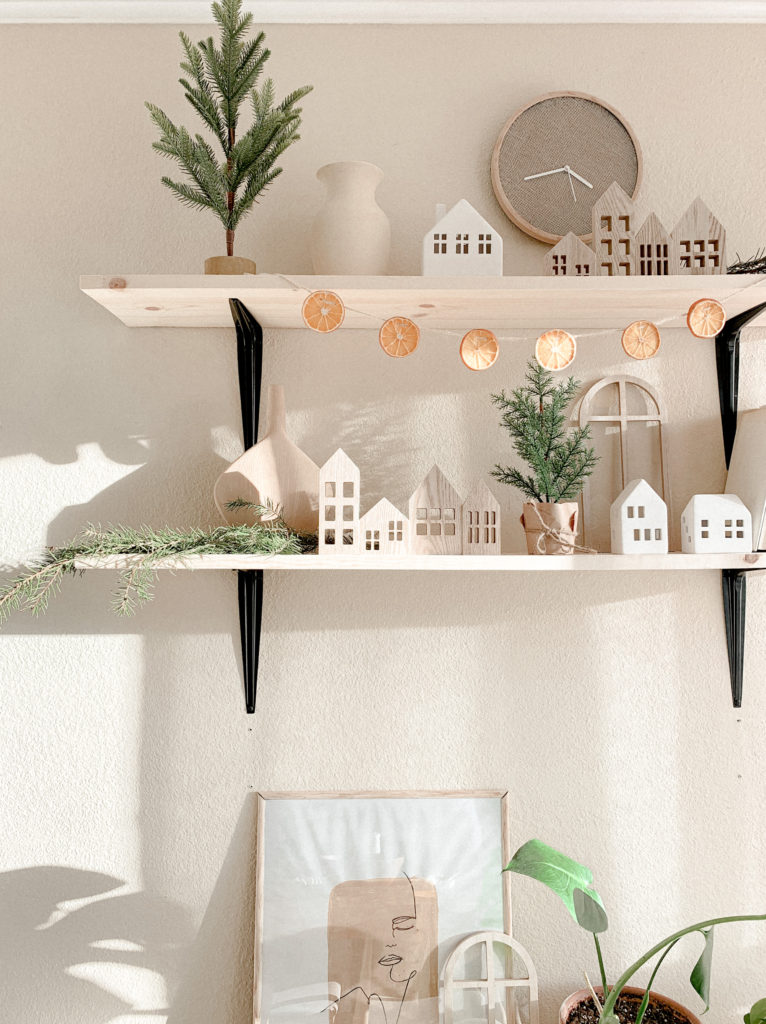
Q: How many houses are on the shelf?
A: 11